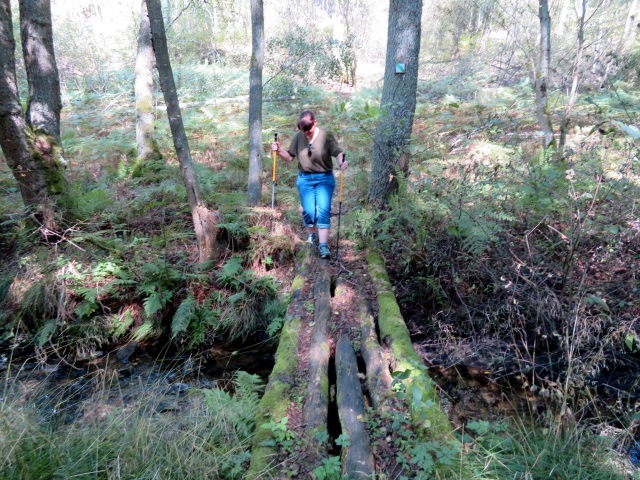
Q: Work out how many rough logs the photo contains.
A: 5